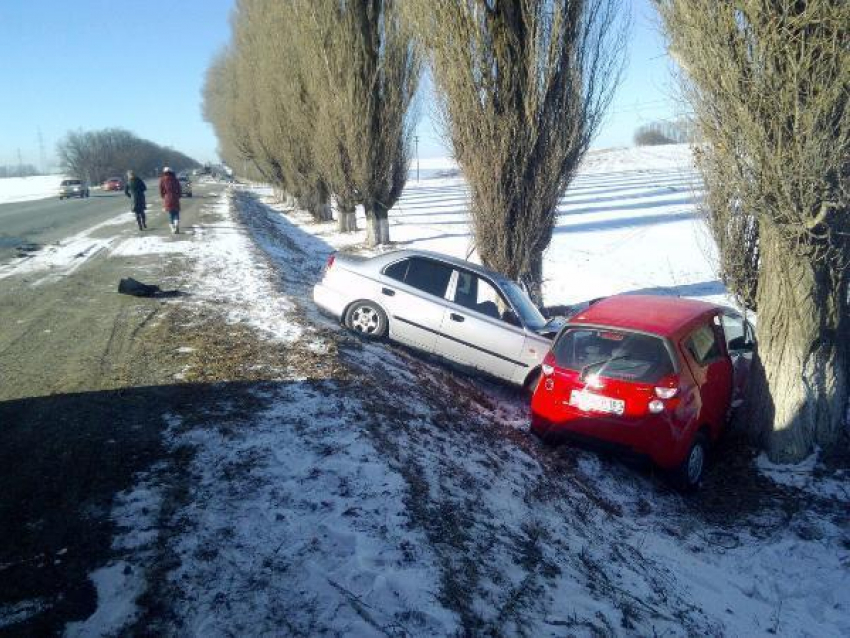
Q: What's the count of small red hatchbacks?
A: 1